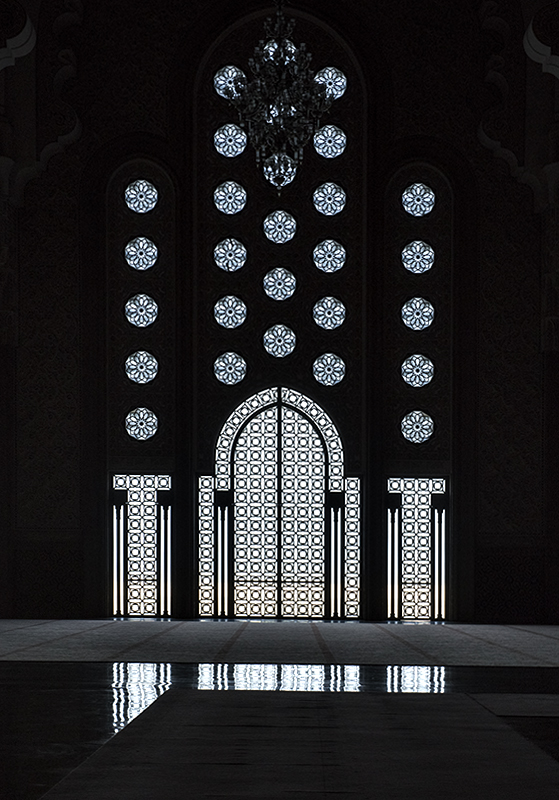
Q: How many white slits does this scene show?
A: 12